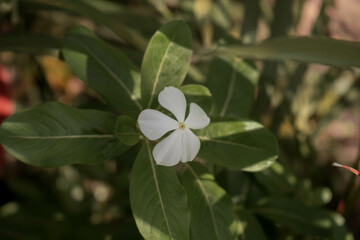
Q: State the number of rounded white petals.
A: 5